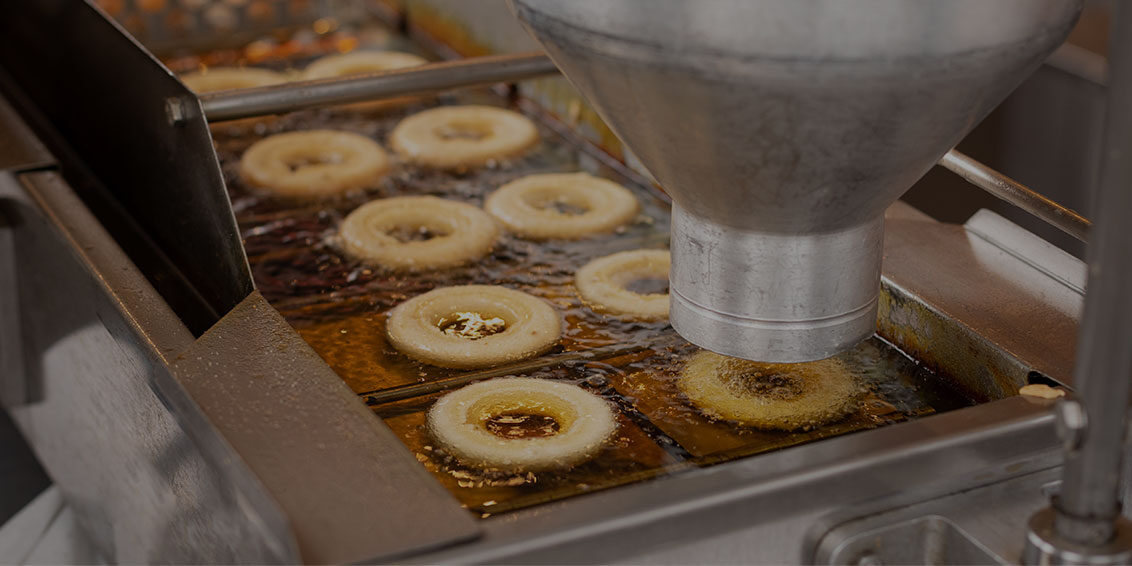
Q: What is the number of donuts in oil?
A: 10